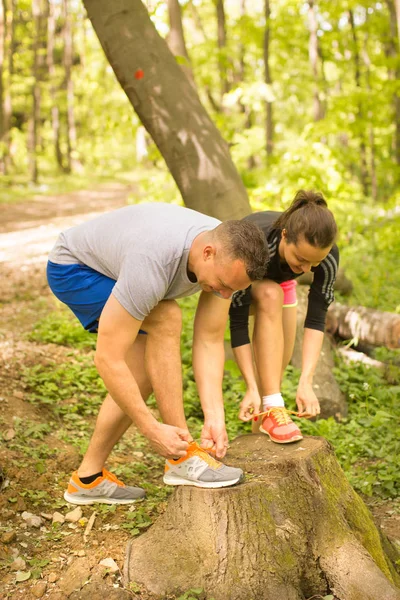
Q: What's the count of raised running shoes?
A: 2